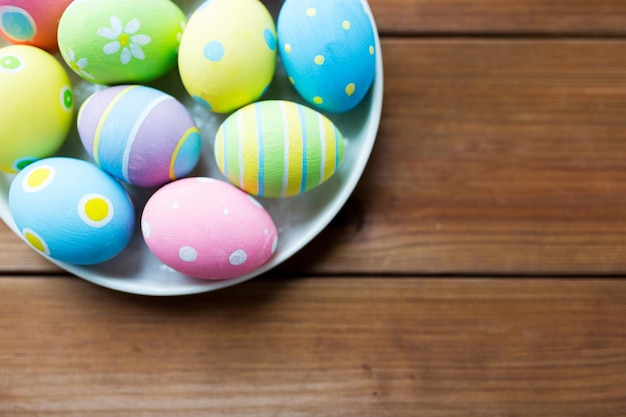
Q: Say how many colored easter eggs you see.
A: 9